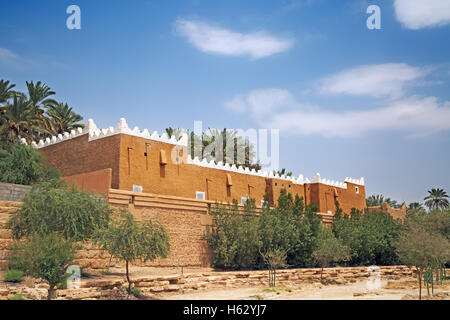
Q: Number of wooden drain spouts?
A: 6